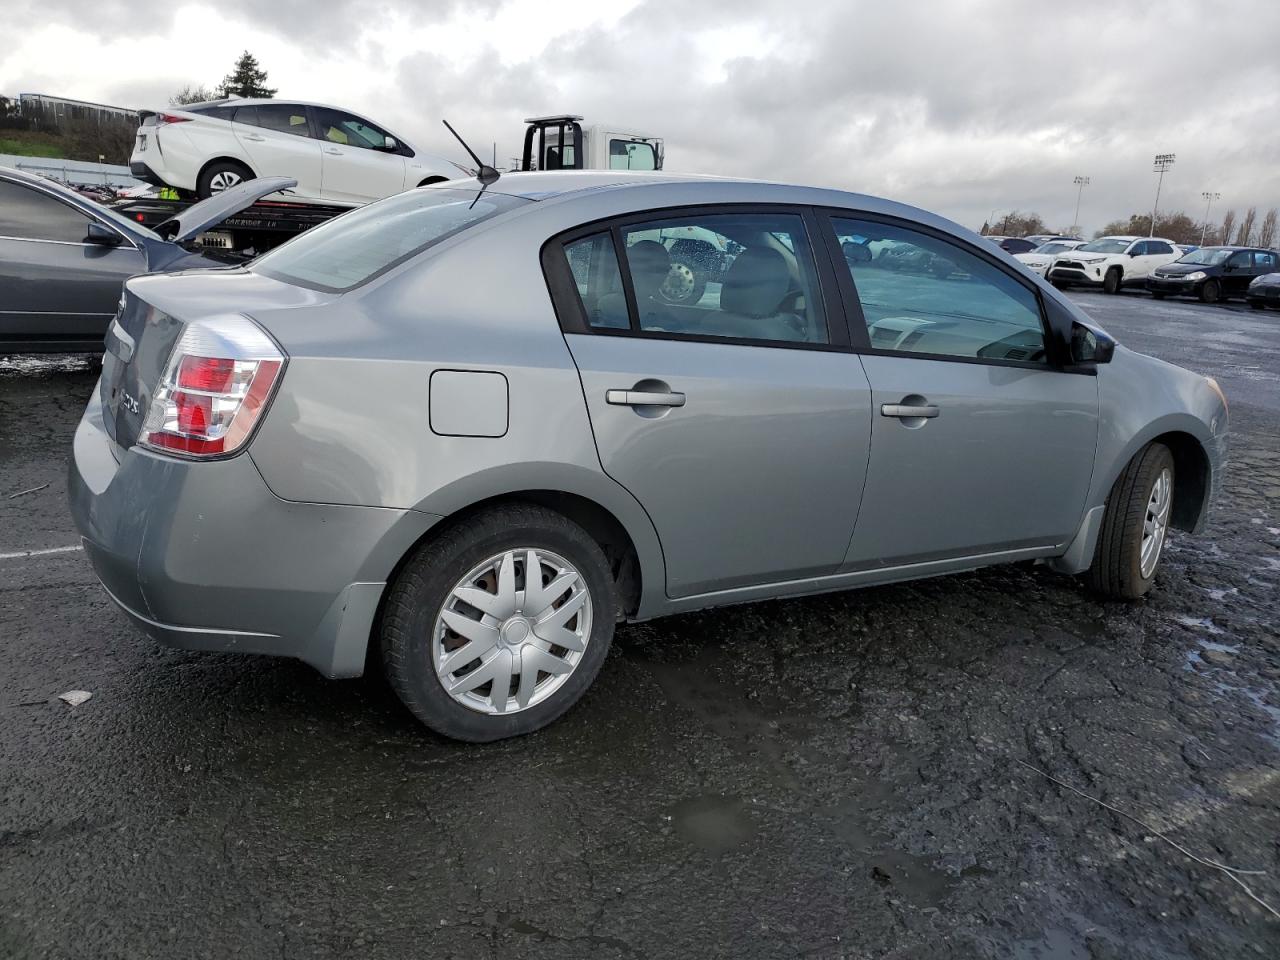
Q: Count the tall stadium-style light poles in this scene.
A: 3